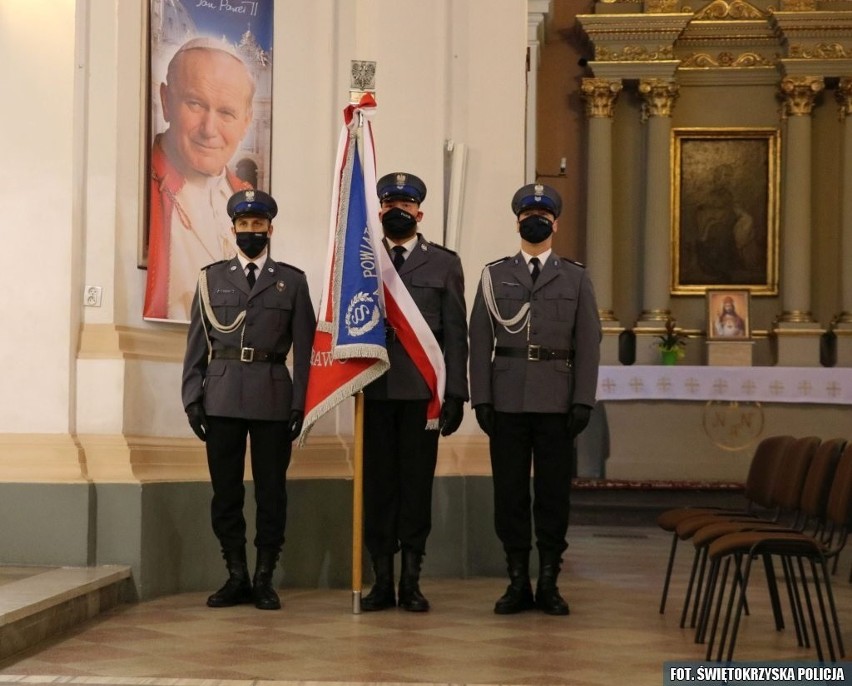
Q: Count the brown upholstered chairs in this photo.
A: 4